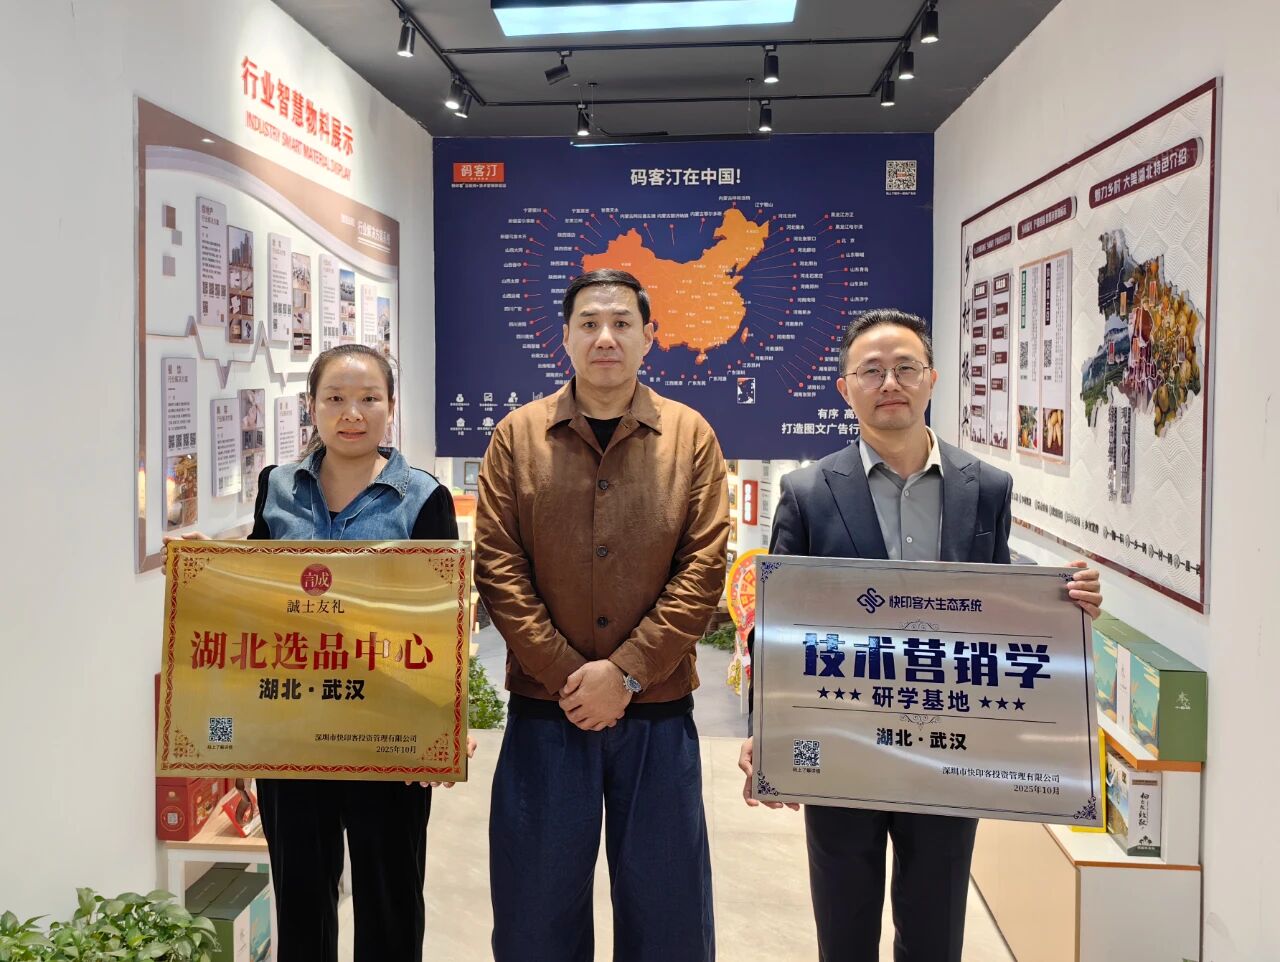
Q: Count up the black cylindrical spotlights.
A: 10